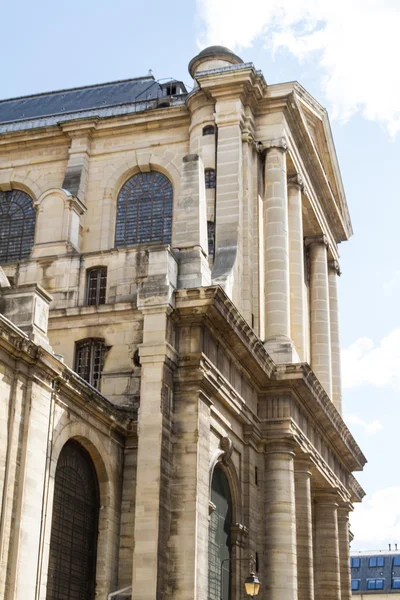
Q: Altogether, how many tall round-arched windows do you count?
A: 4